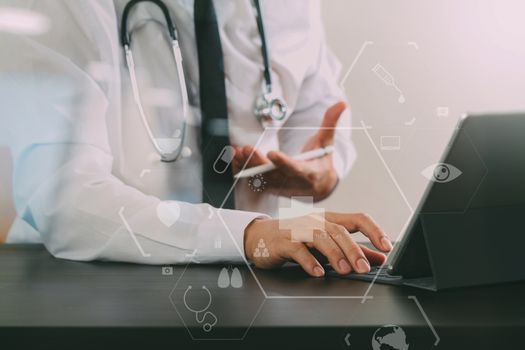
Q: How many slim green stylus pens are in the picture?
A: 0